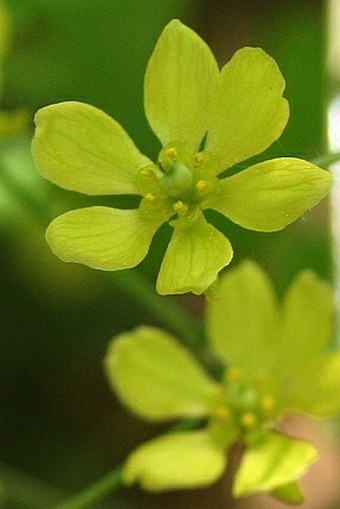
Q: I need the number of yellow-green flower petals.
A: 12